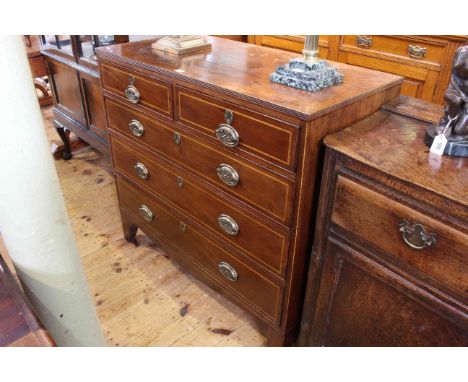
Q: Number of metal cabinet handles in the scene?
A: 11